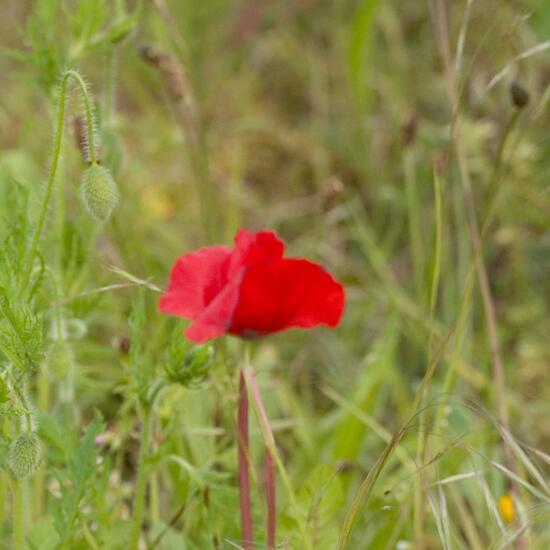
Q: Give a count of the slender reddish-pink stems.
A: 2